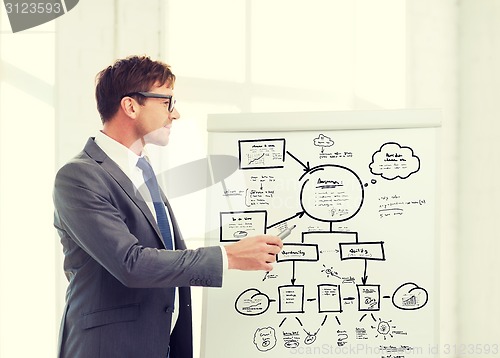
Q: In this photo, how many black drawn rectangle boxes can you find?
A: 7